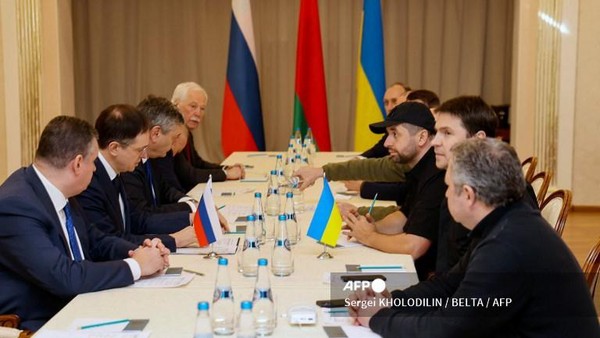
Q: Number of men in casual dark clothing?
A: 3